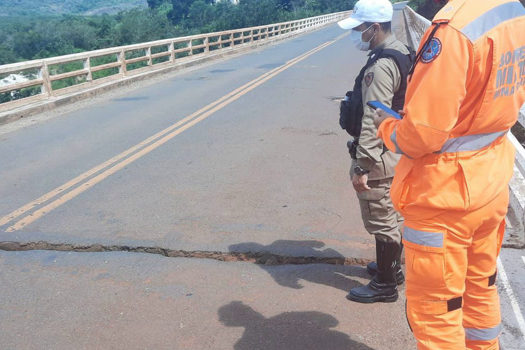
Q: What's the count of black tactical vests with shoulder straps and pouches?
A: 1